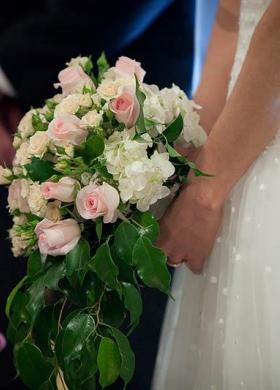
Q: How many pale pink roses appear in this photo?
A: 7